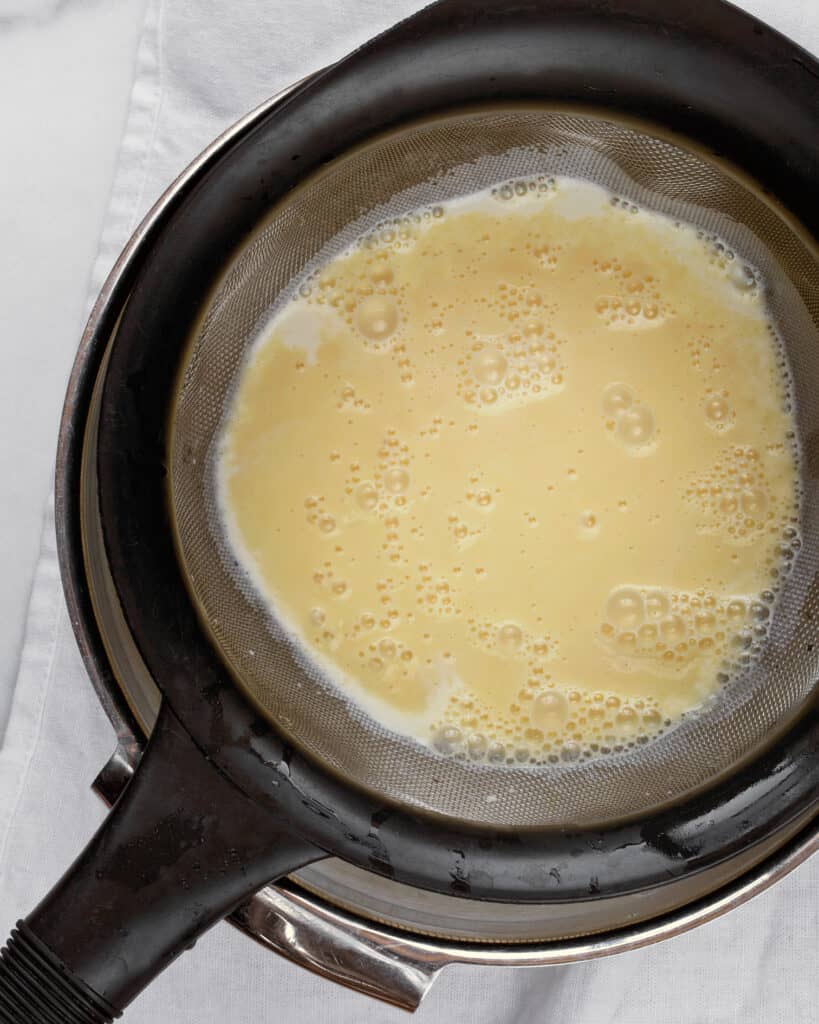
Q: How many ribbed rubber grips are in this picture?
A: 1